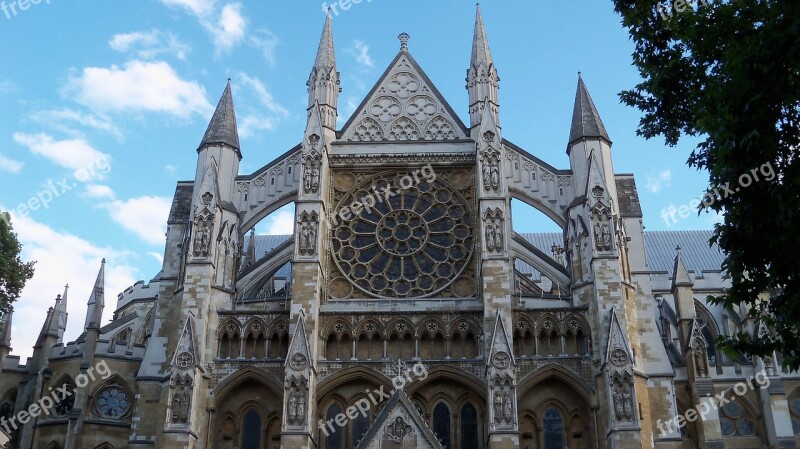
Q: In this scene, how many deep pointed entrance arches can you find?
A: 4